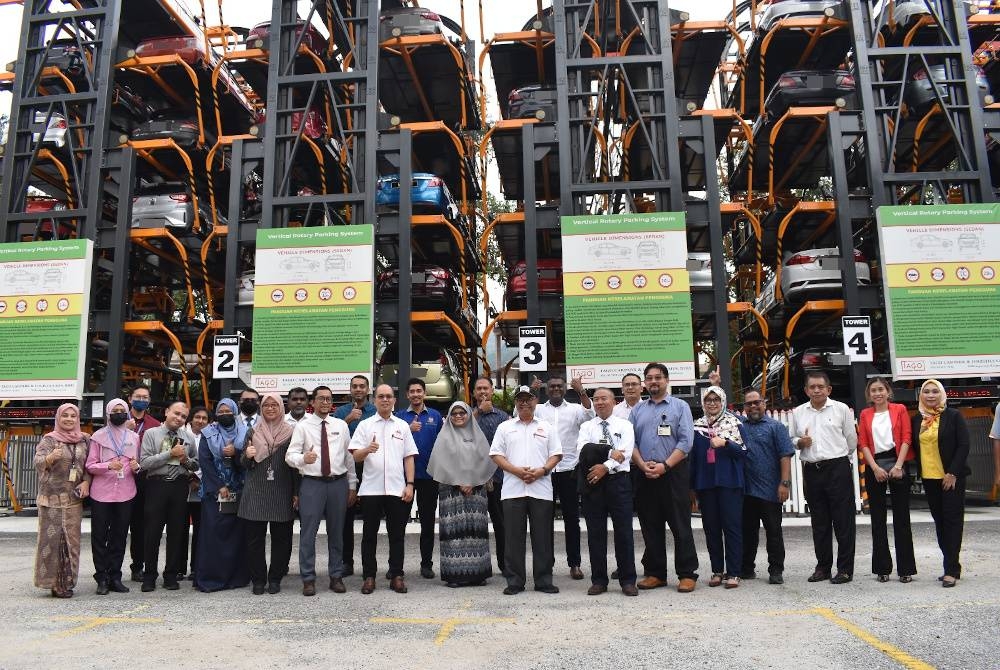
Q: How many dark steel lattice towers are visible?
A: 4